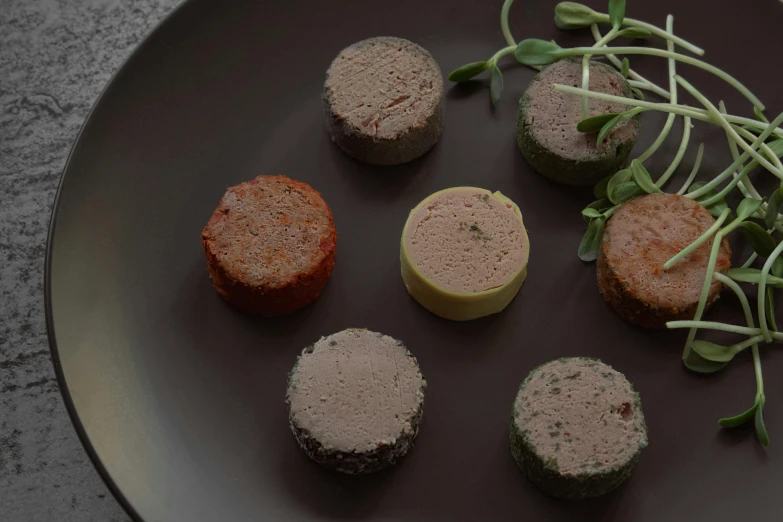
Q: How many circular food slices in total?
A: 7